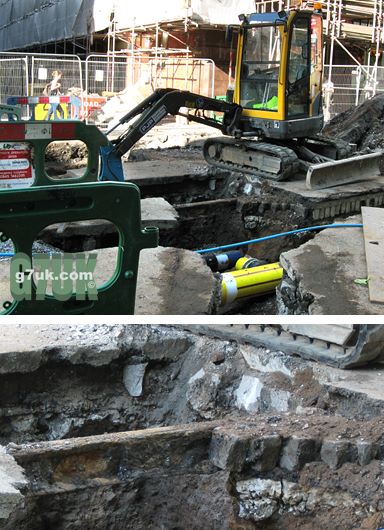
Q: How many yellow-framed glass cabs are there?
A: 1